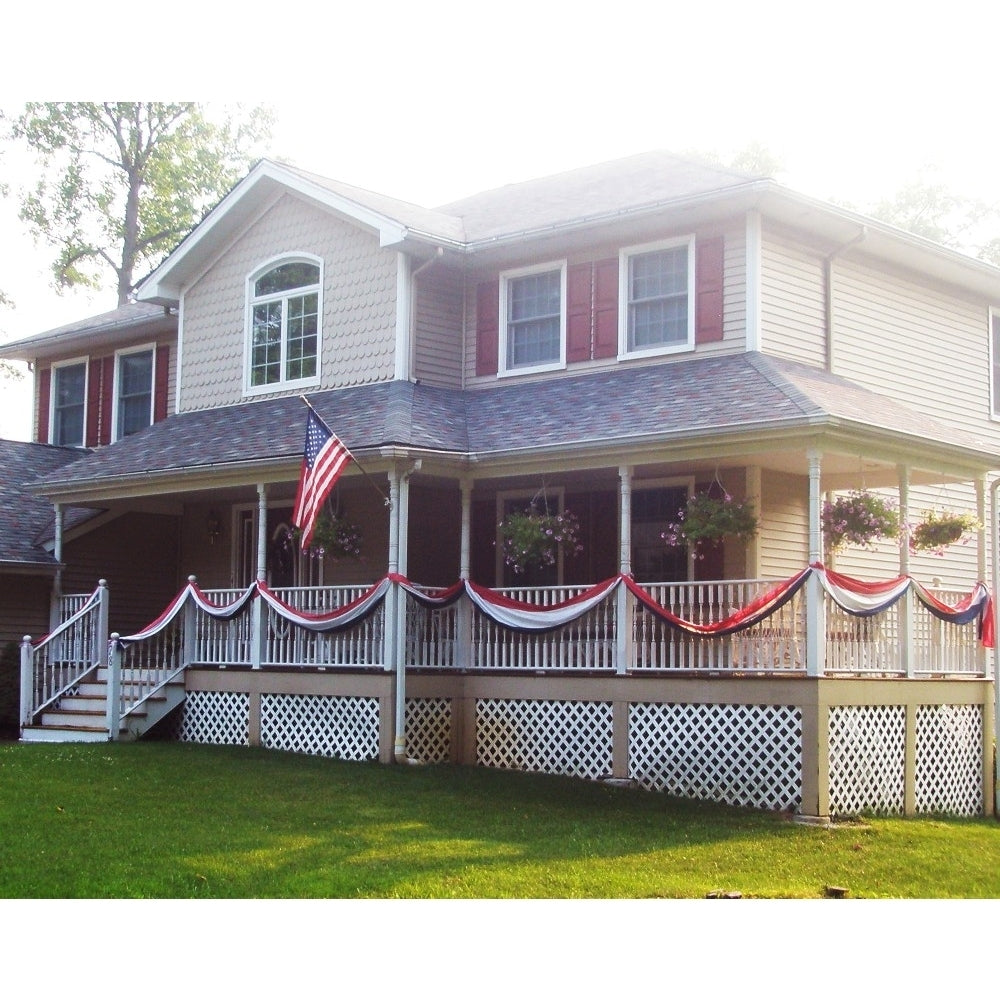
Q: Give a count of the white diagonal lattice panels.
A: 7